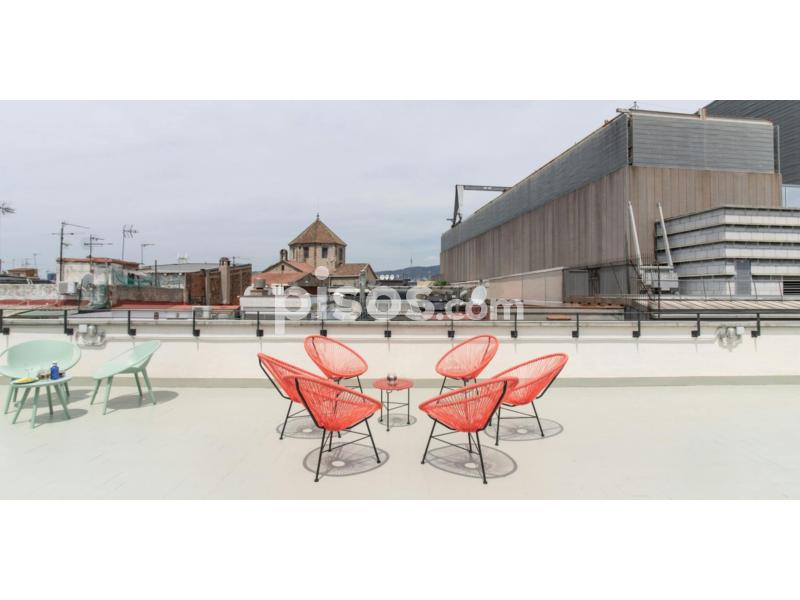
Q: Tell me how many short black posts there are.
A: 13